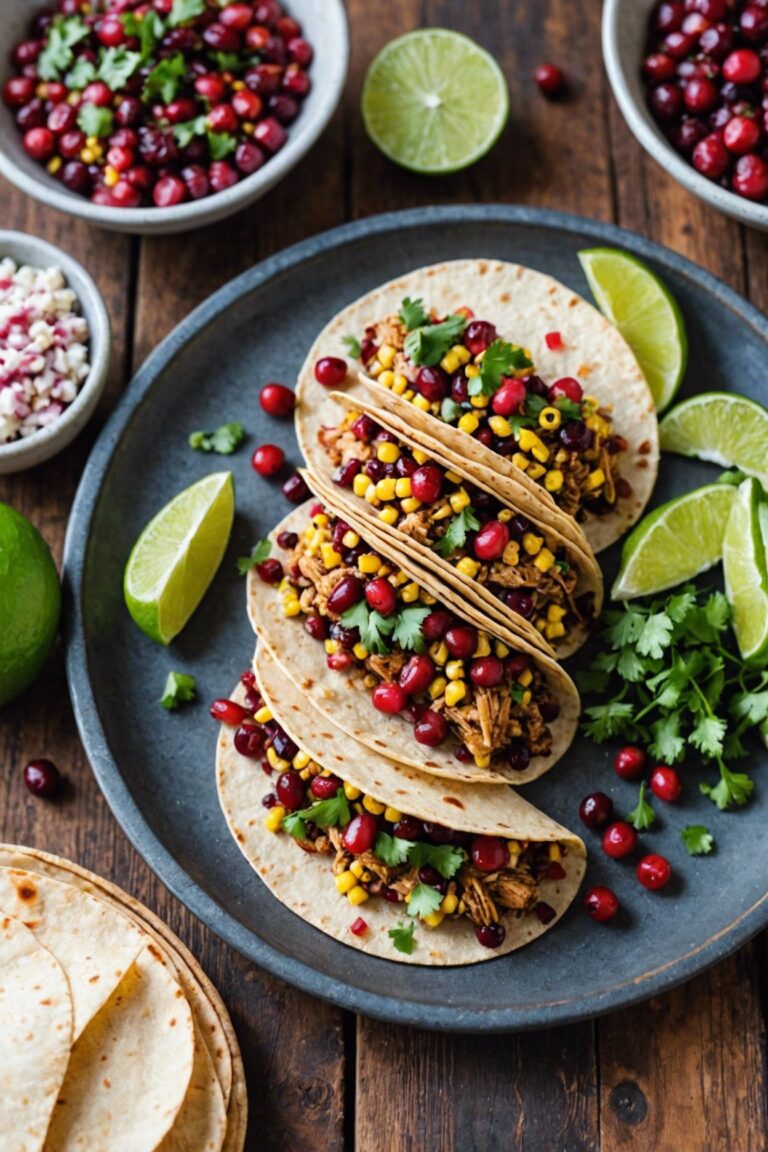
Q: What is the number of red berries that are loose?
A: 11